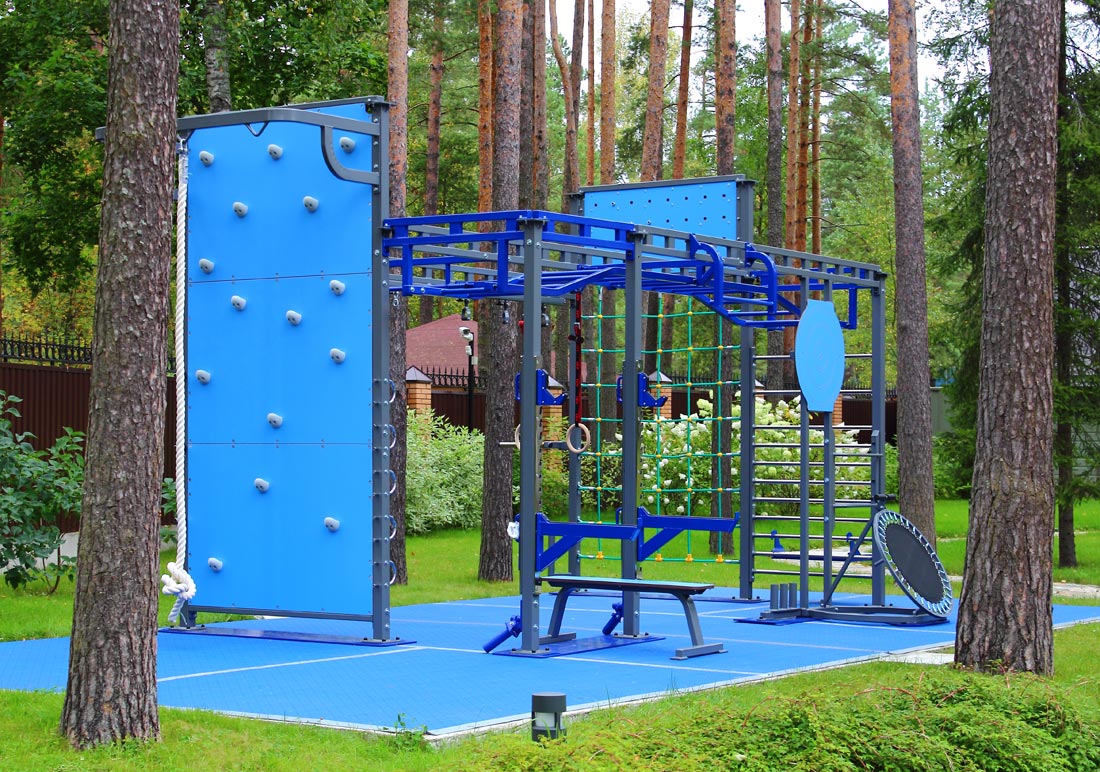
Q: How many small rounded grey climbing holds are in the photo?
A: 15